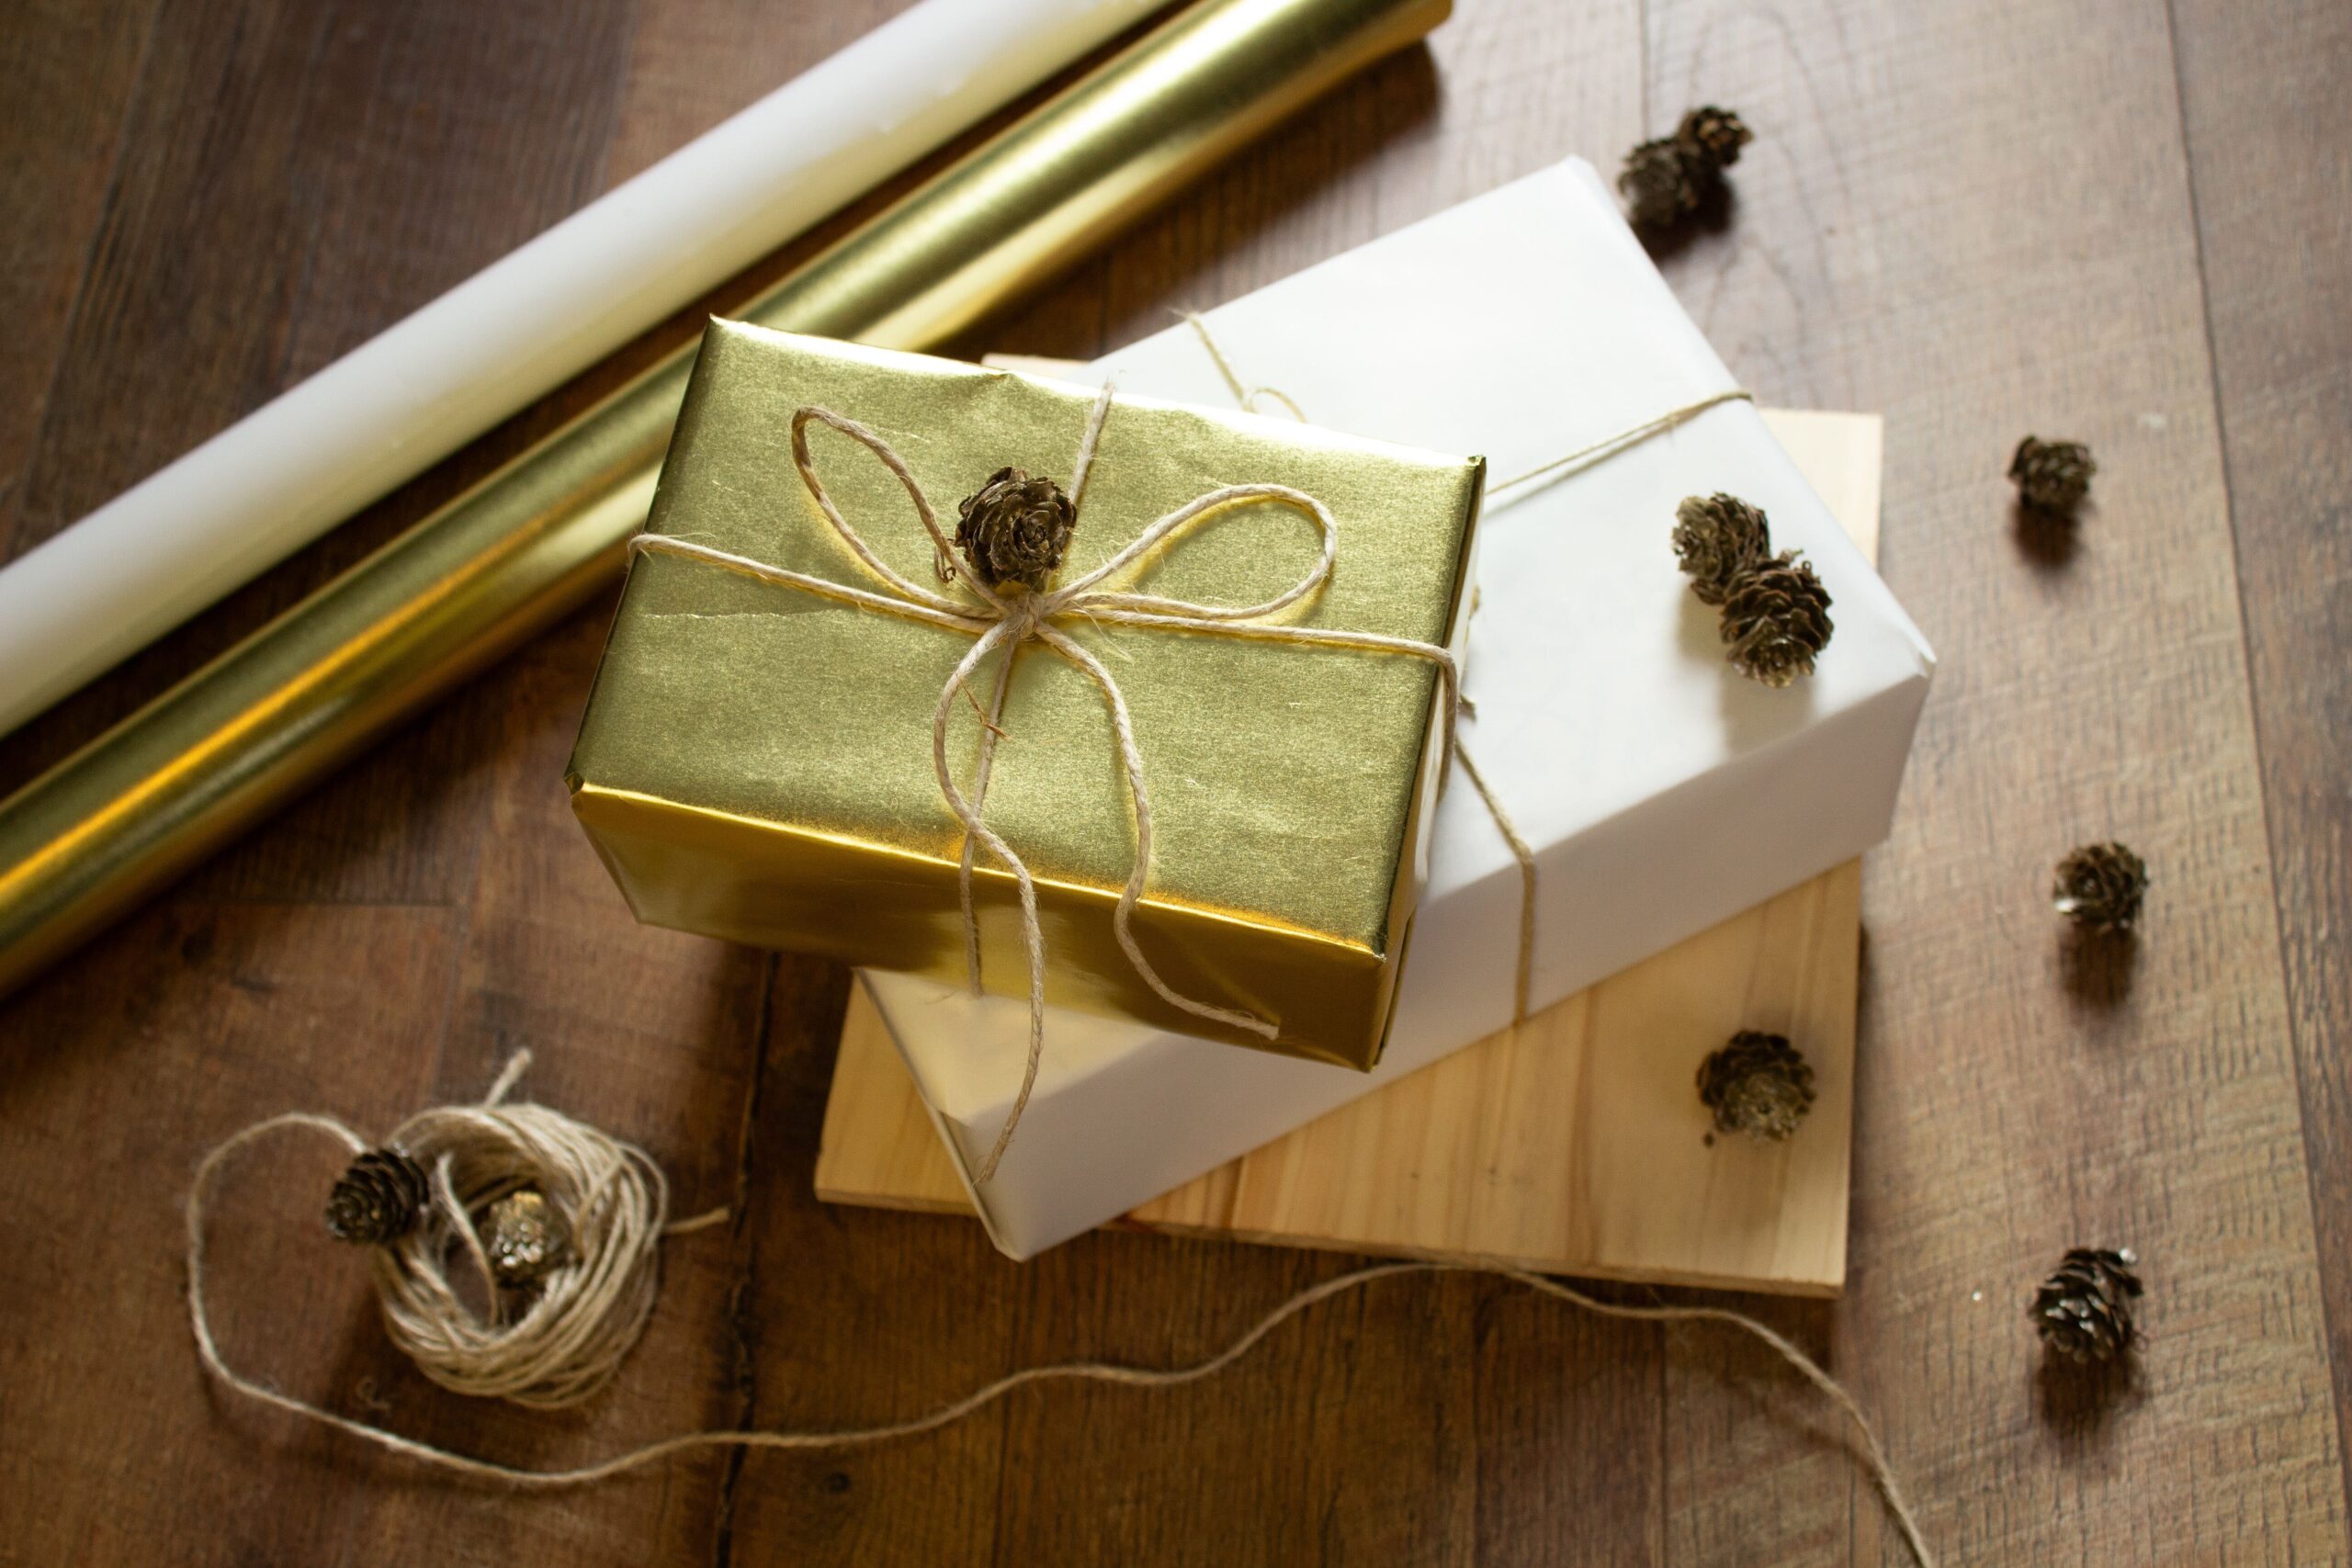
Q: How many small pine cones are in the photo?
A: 11